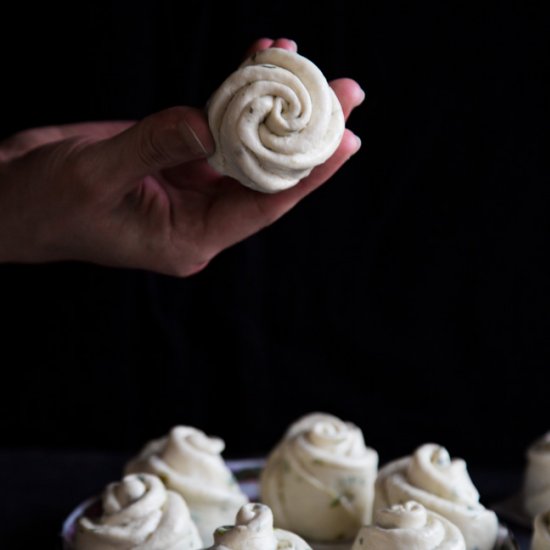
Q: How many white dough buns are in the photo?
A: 9